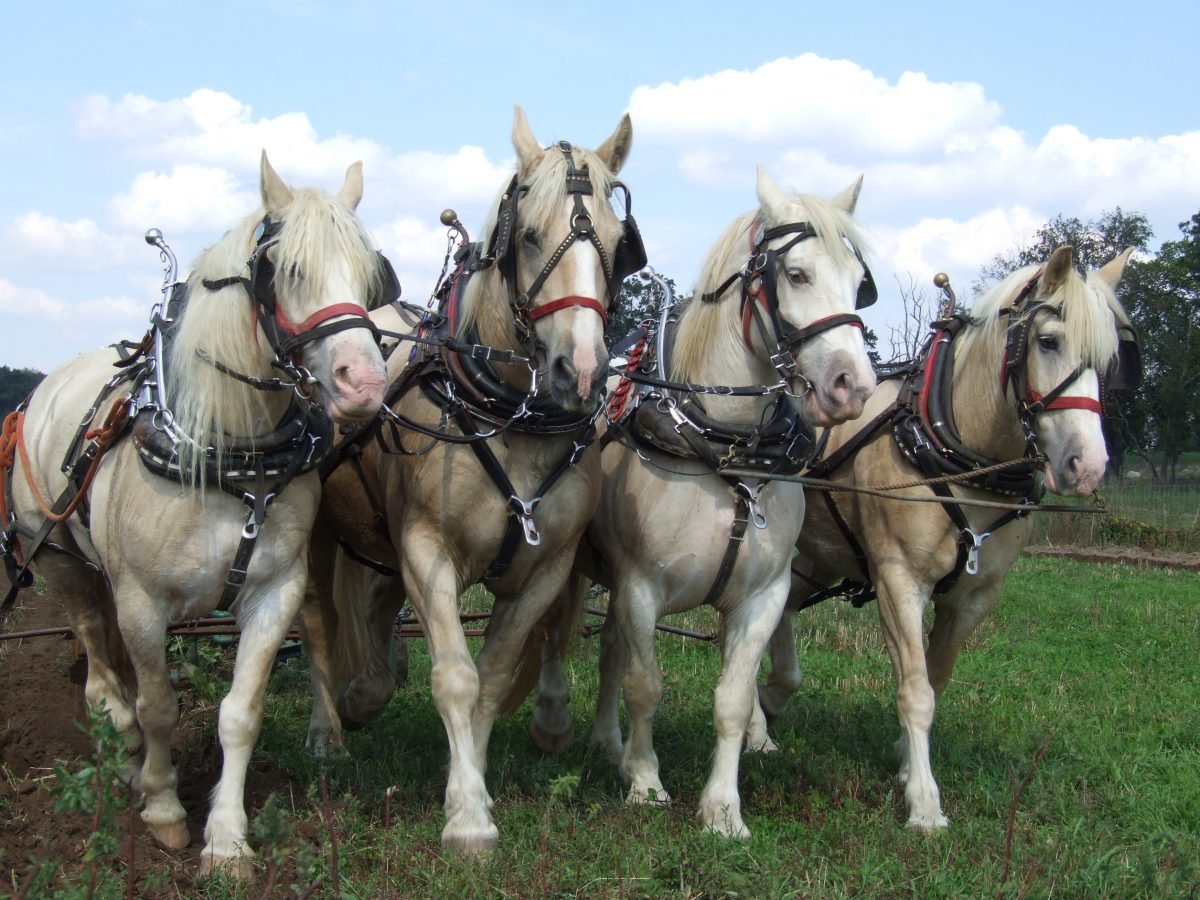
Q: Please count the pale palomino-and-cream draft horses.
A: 4